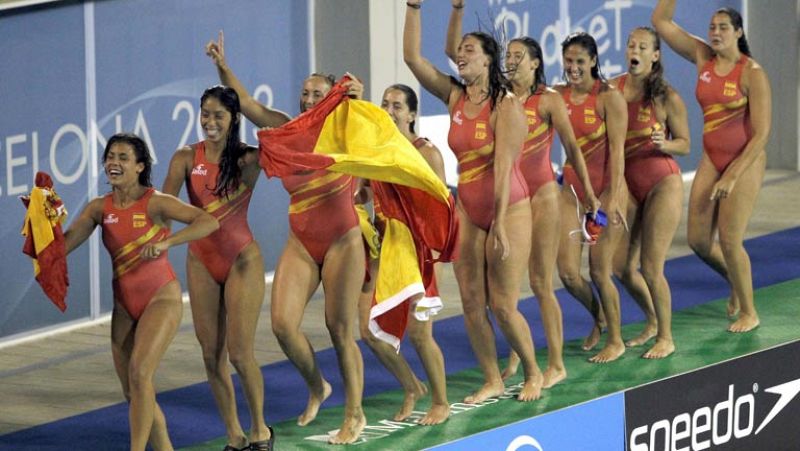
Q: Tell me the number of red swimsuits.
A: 9